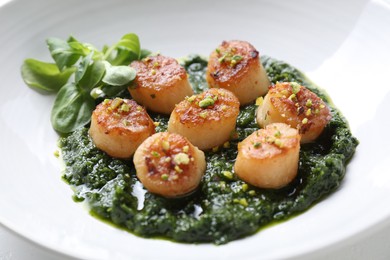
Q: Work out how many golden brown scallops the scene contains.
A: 7